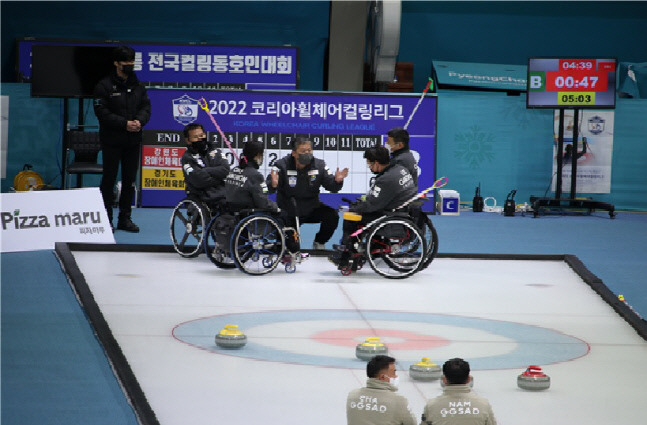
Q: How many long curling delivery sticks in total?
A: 3